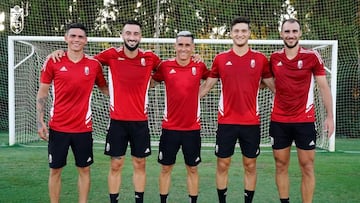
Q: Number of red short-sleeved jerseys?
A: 5